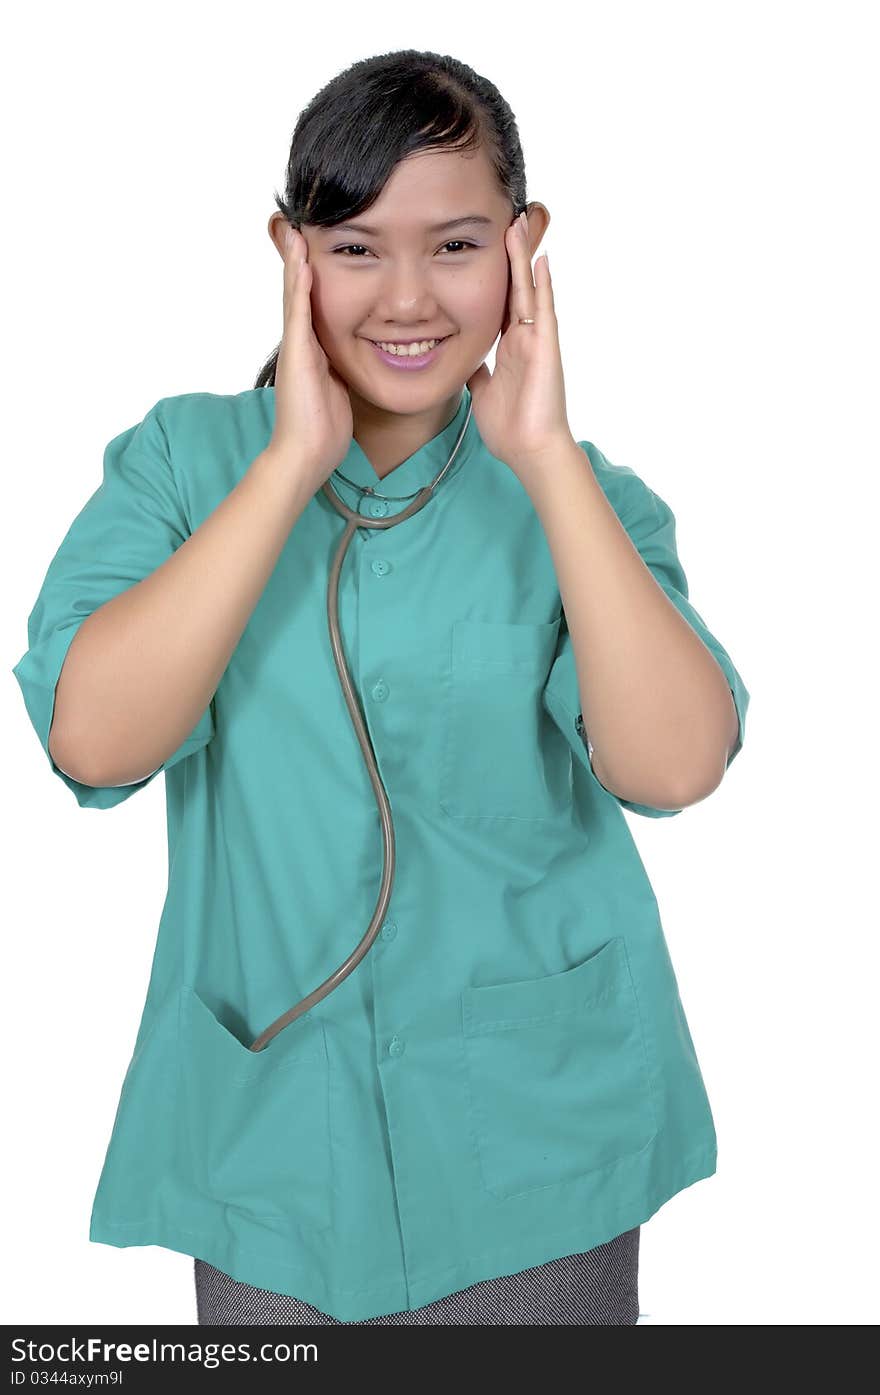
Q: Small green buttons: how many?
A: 5